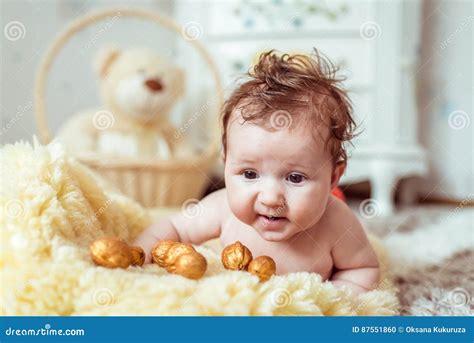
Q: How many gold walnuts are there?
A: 7